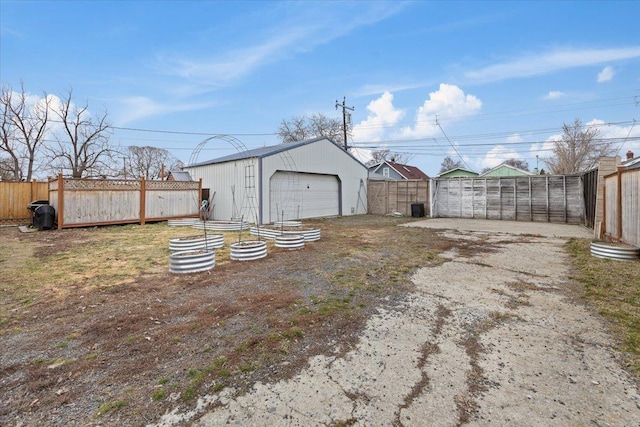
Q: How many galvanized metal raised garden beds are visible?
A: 9